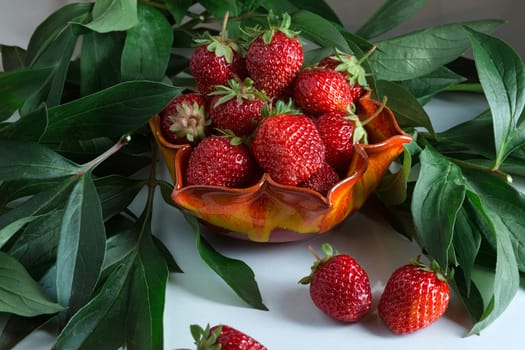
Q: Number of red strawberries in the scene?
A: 13